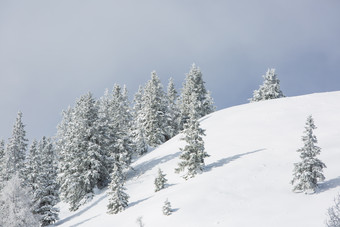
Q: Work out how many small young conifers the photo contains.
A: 2